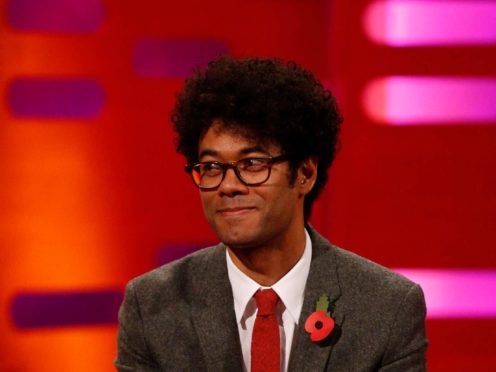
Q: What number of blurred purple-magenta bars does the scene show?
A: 8